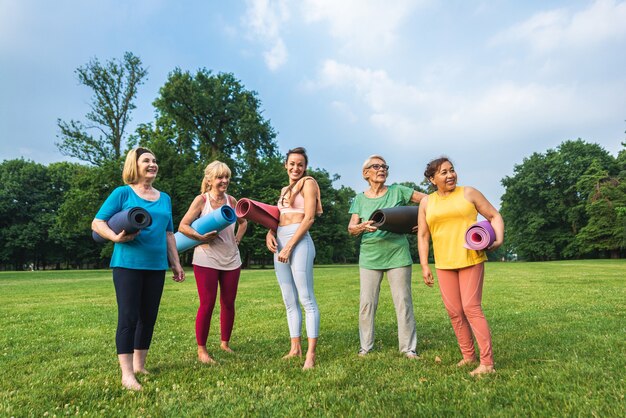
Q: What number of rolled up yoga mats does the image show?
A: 5